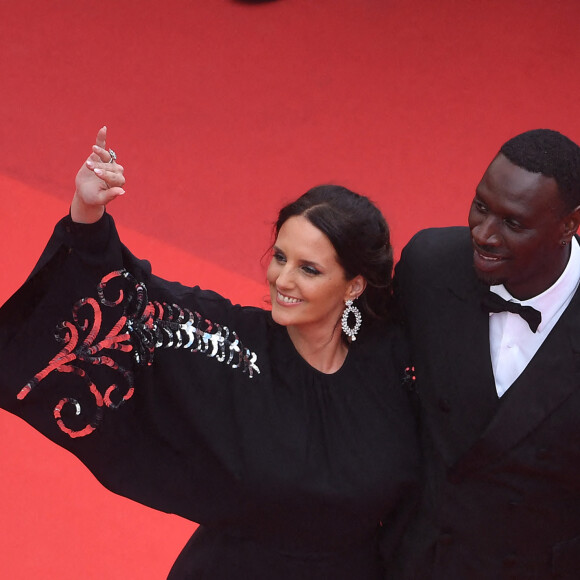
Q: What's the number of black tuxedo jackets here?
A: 1